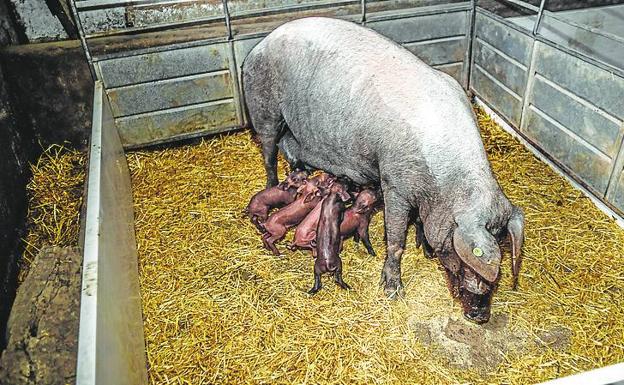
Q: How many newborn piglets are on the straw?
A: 5